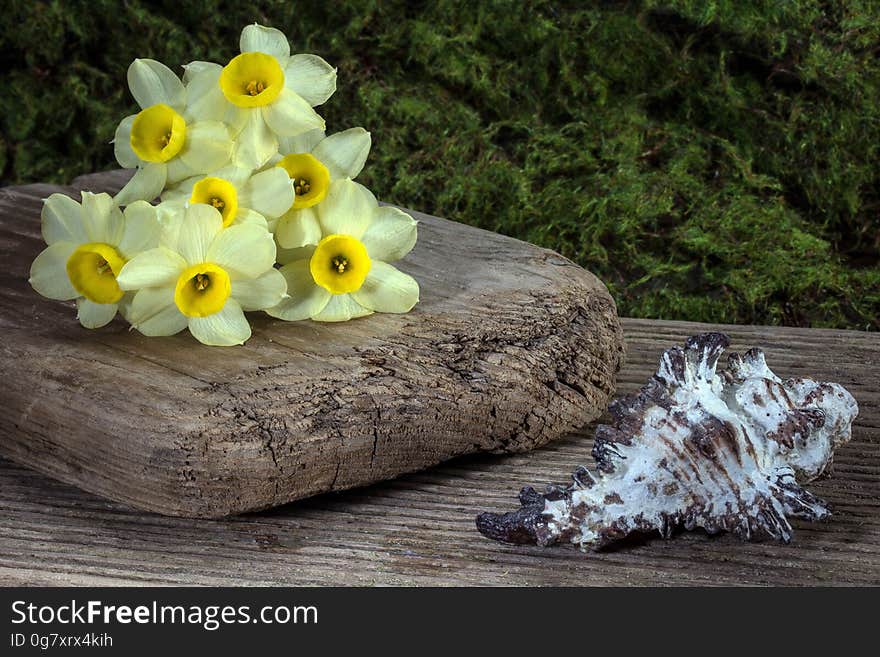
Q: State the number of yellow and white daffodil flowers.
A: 7